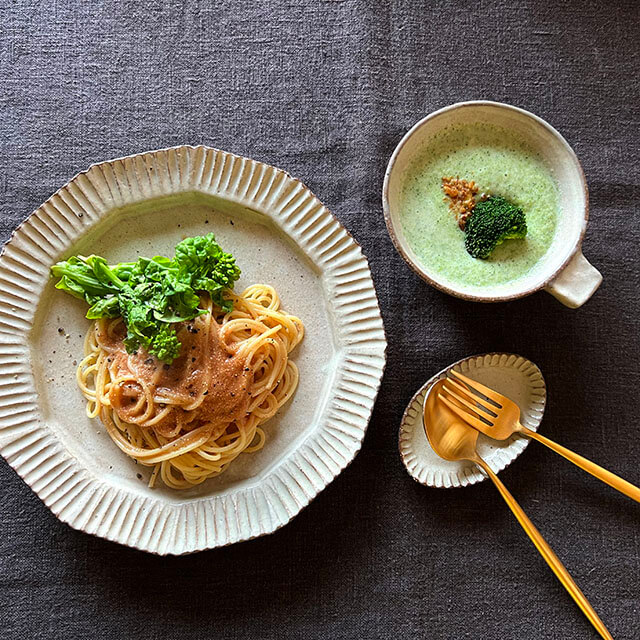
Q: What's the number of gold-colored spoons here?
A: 1